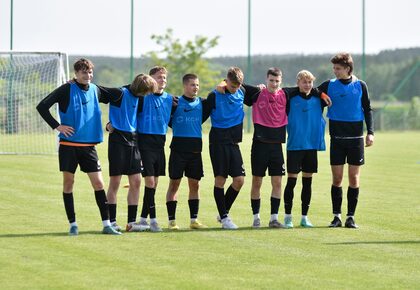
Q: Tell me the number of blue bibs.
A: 7